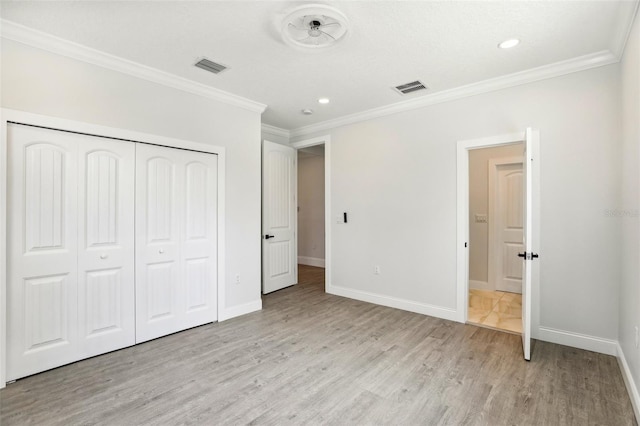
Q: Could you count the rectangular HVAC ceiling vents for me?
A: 2